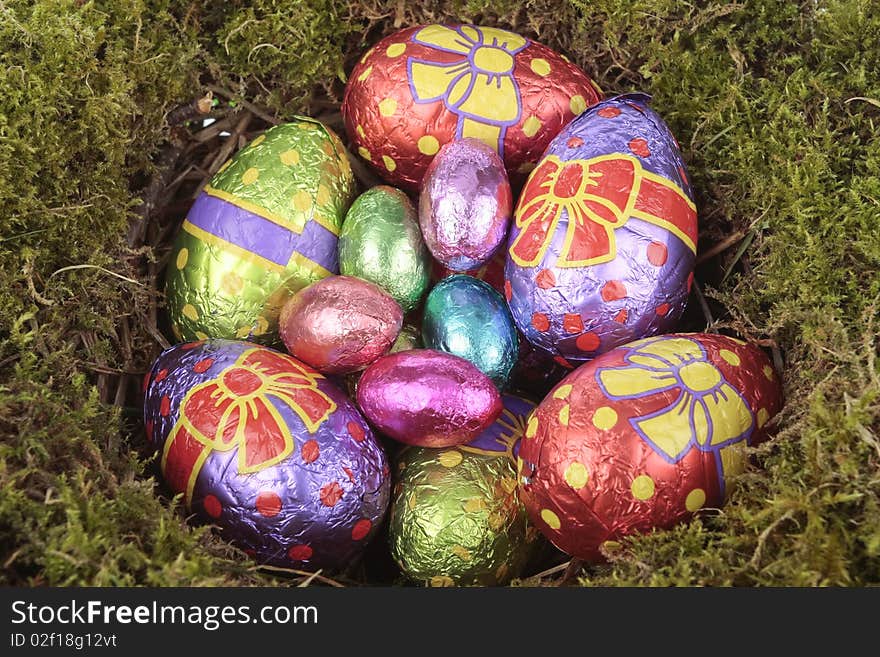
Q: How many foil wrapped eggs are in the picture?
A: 11